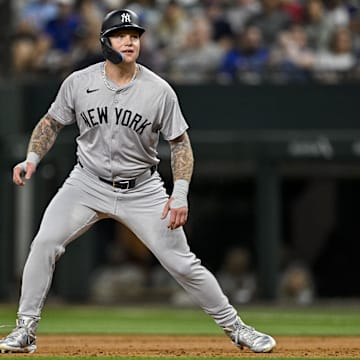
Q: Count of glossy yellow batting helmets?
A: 0